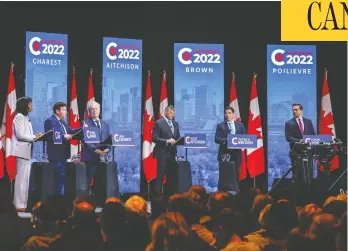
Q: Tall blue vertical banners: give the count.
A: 4